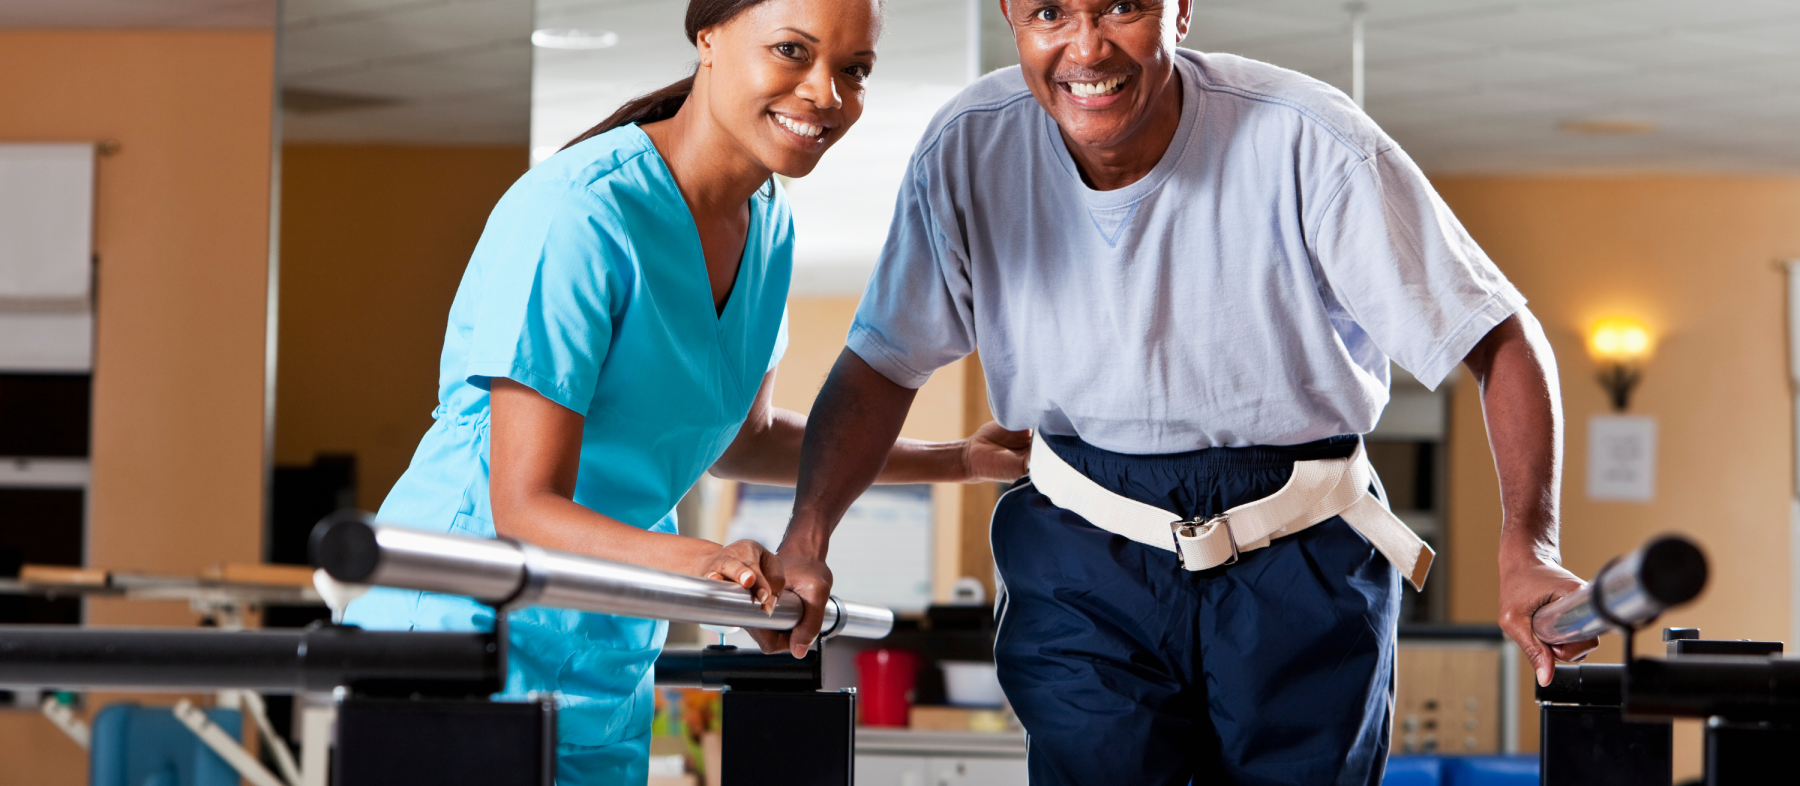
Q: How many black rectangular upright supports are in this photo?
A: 4